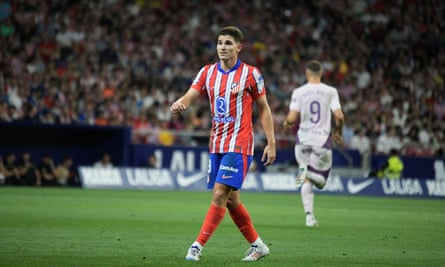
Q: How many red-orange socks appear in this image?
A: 2